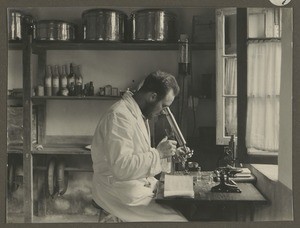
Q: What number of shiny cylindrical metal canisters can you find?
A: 4